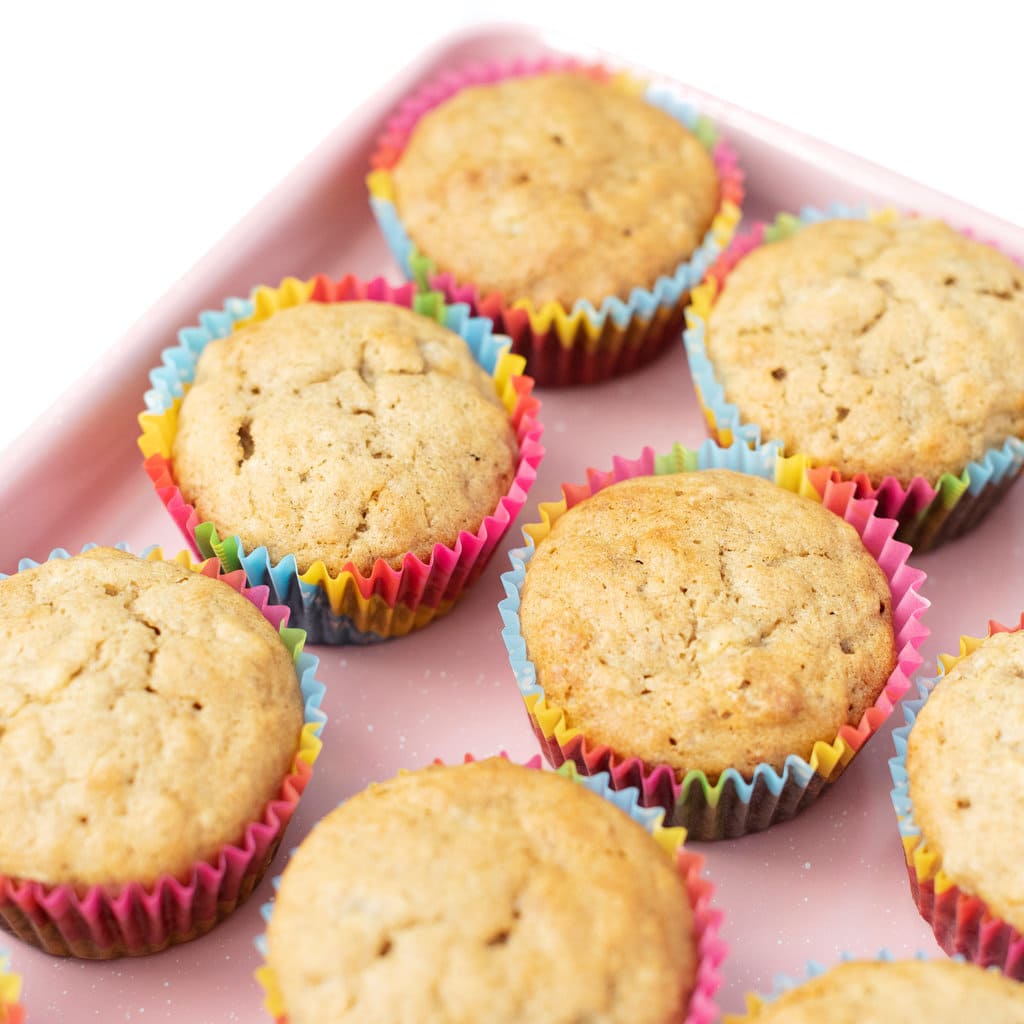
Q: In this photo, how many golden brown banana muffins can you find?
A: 8